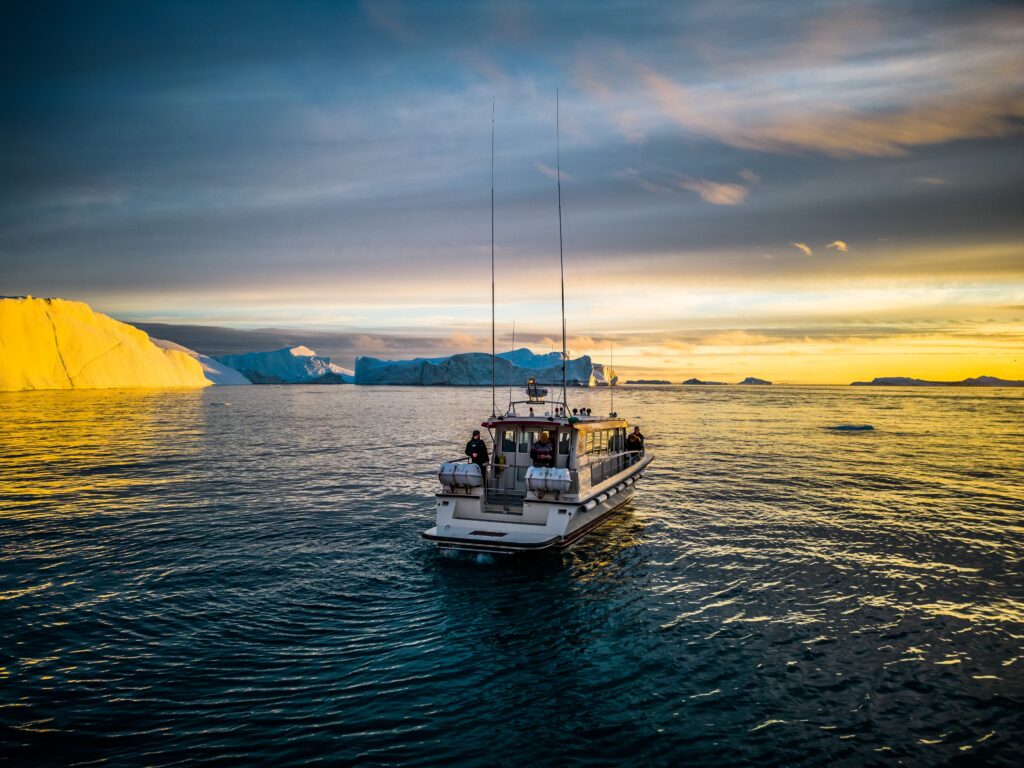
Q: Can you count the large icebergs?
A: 3